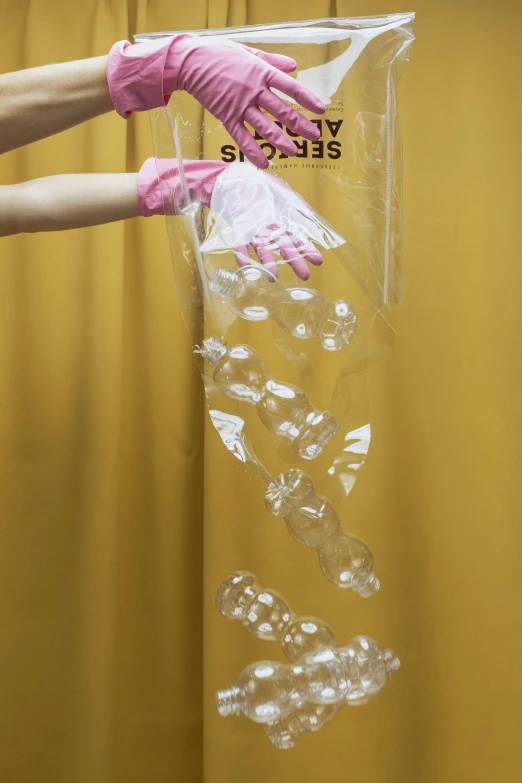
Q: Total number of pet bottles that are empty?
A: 6